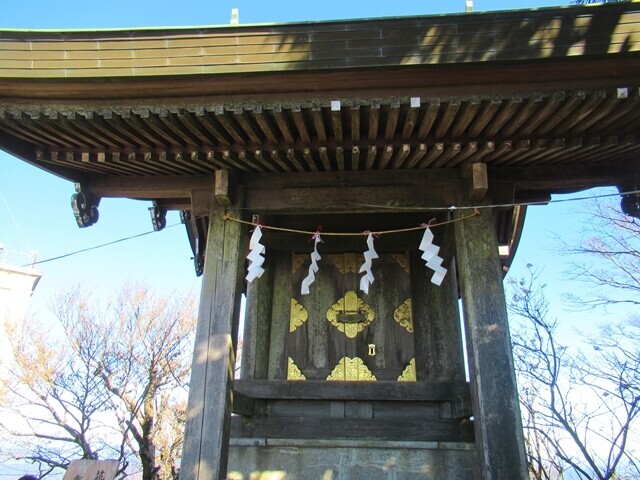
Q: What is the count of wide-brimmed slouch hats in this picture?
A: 0